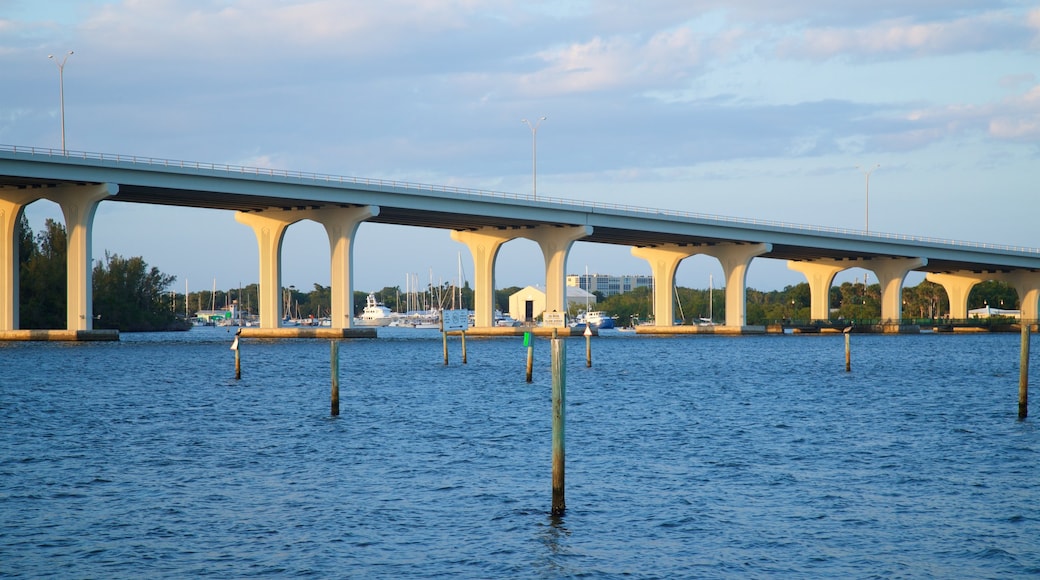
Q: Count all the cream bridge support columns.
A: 12